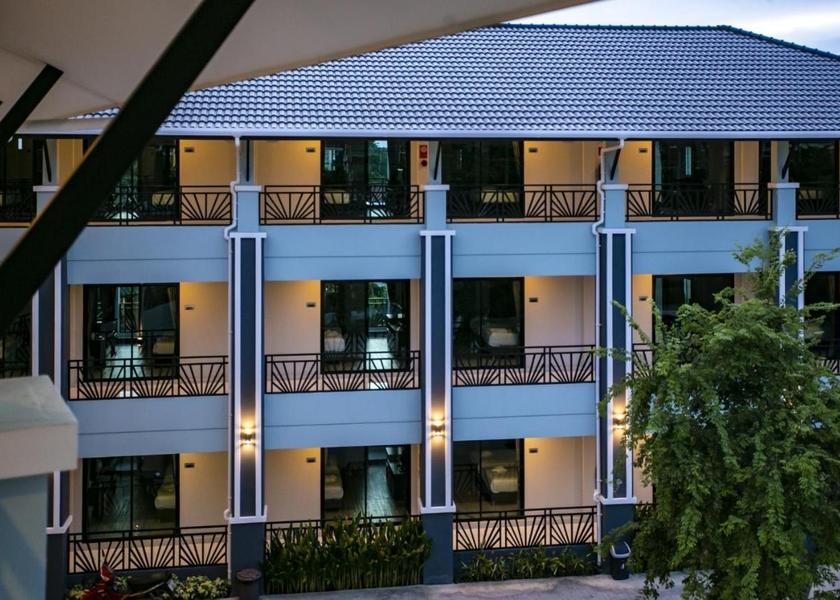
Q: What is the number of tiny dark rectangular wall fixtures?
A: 11